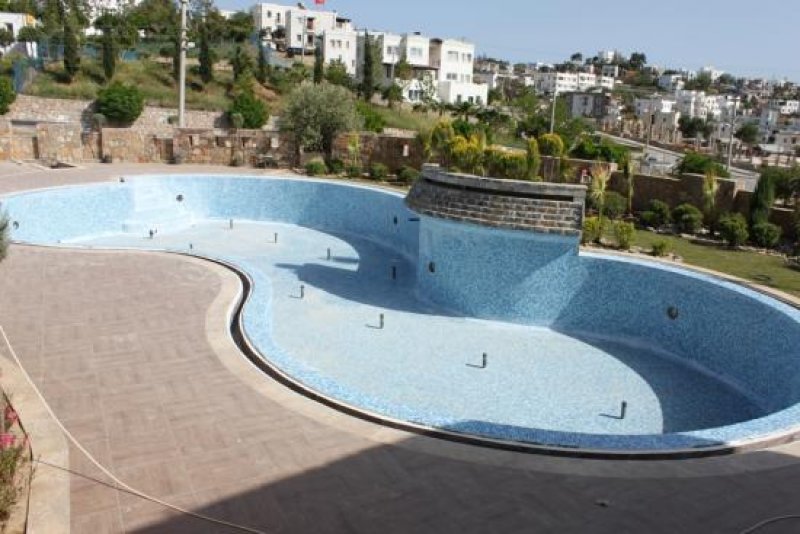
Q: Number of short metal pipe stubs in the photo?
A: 10